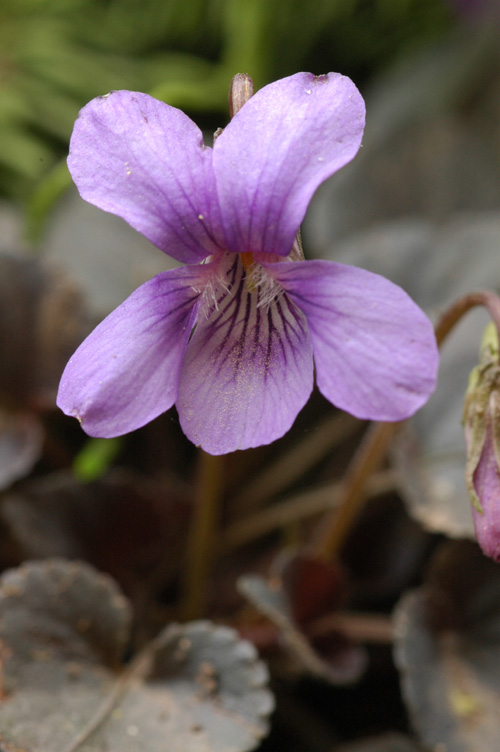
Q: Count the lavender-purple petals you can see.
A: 5